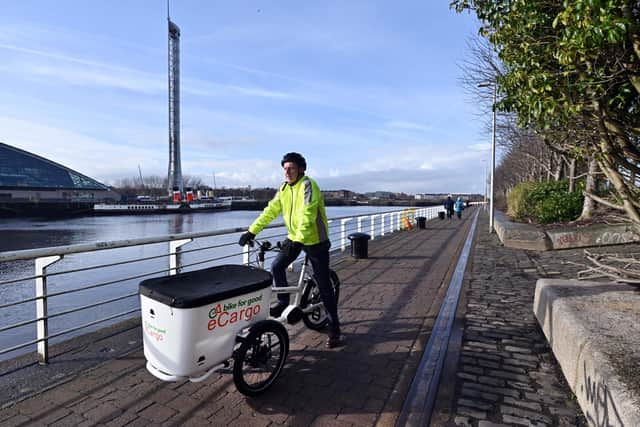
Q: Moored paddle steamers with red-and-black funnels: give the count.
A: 1